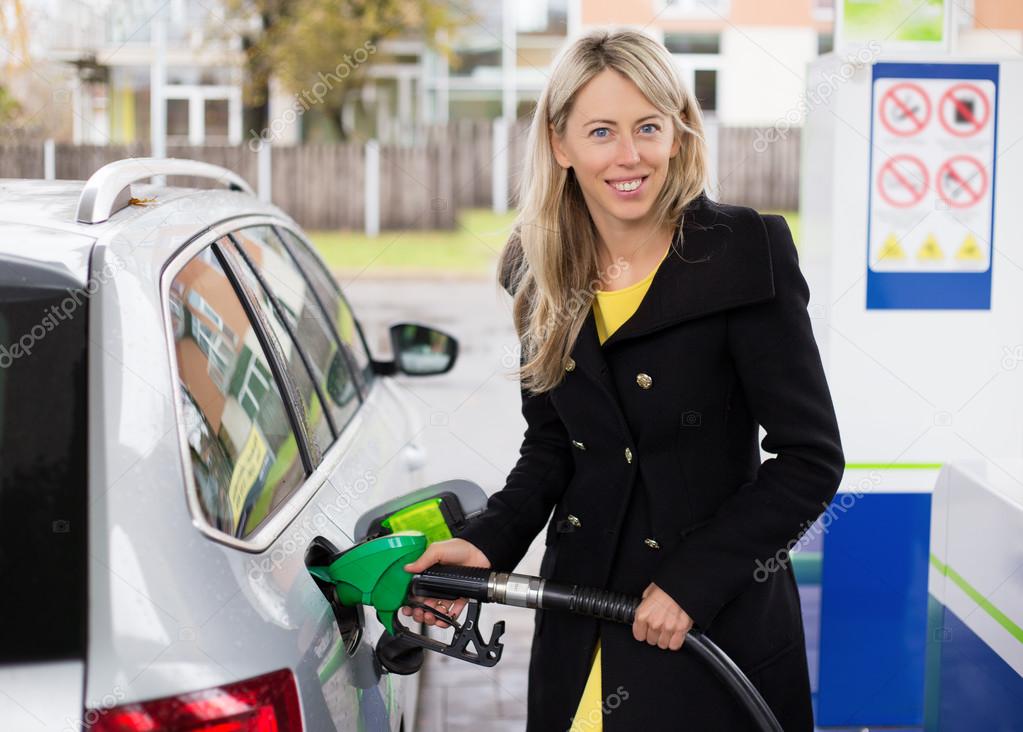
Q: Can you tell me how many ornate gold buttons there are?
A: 6